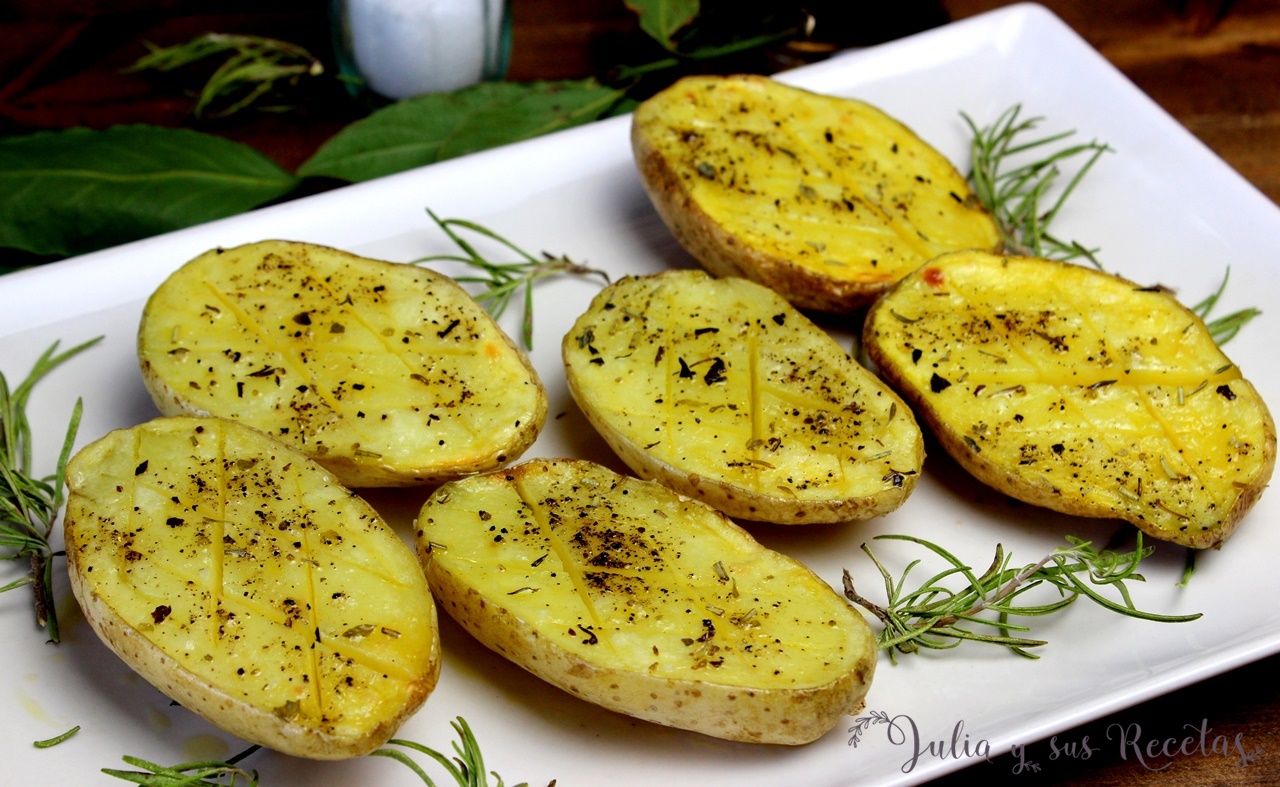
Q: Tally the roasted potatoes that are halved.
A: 6